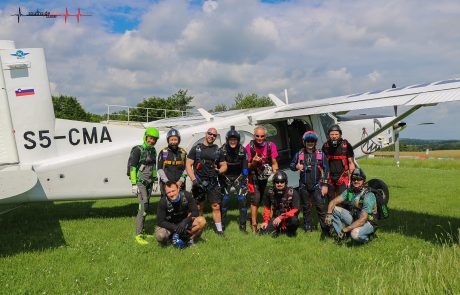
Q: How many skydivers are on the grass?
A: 10